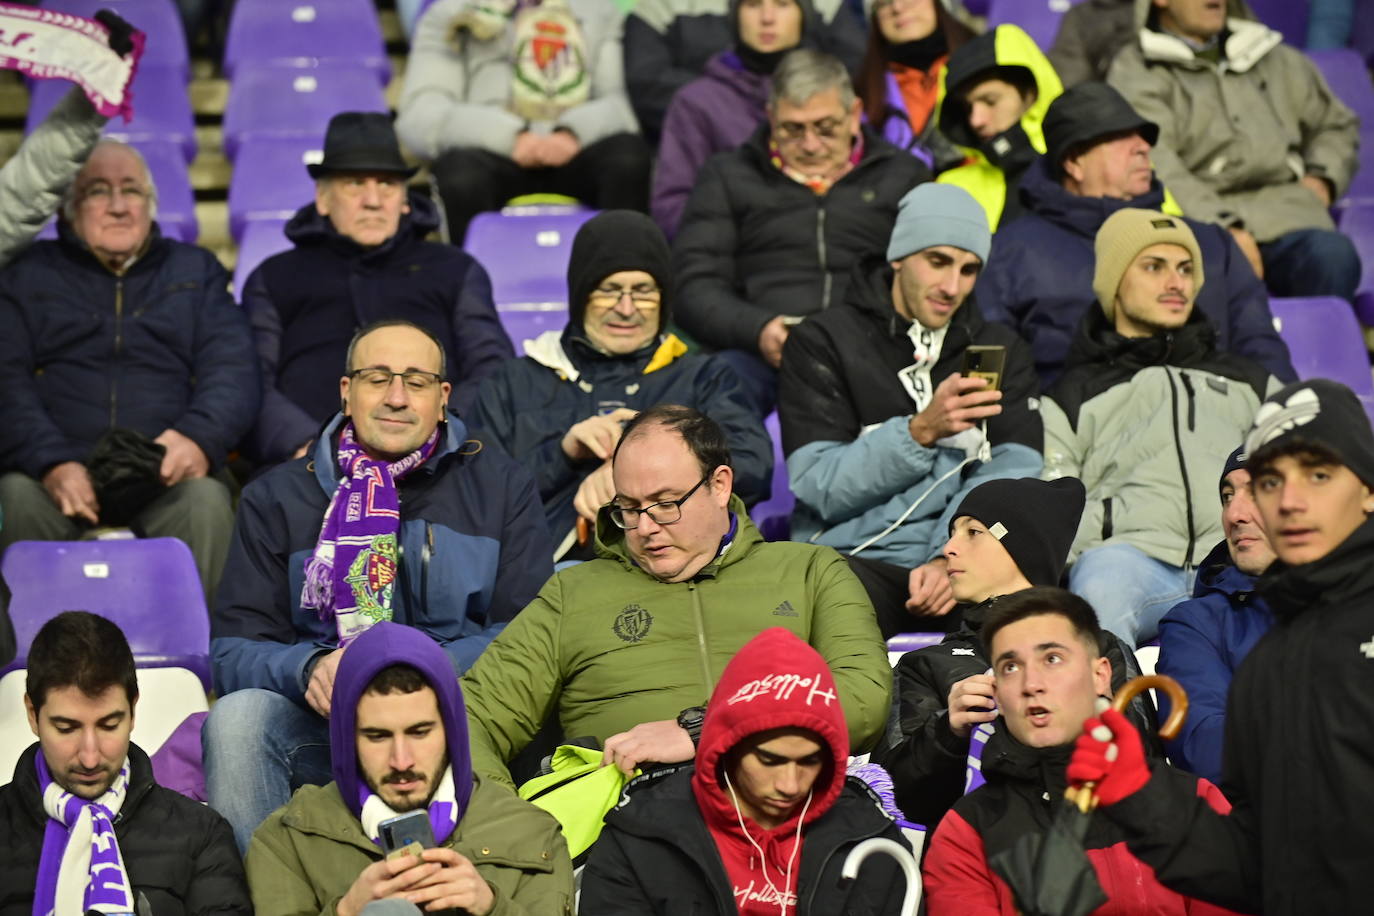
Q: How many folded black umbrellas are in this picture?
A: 1